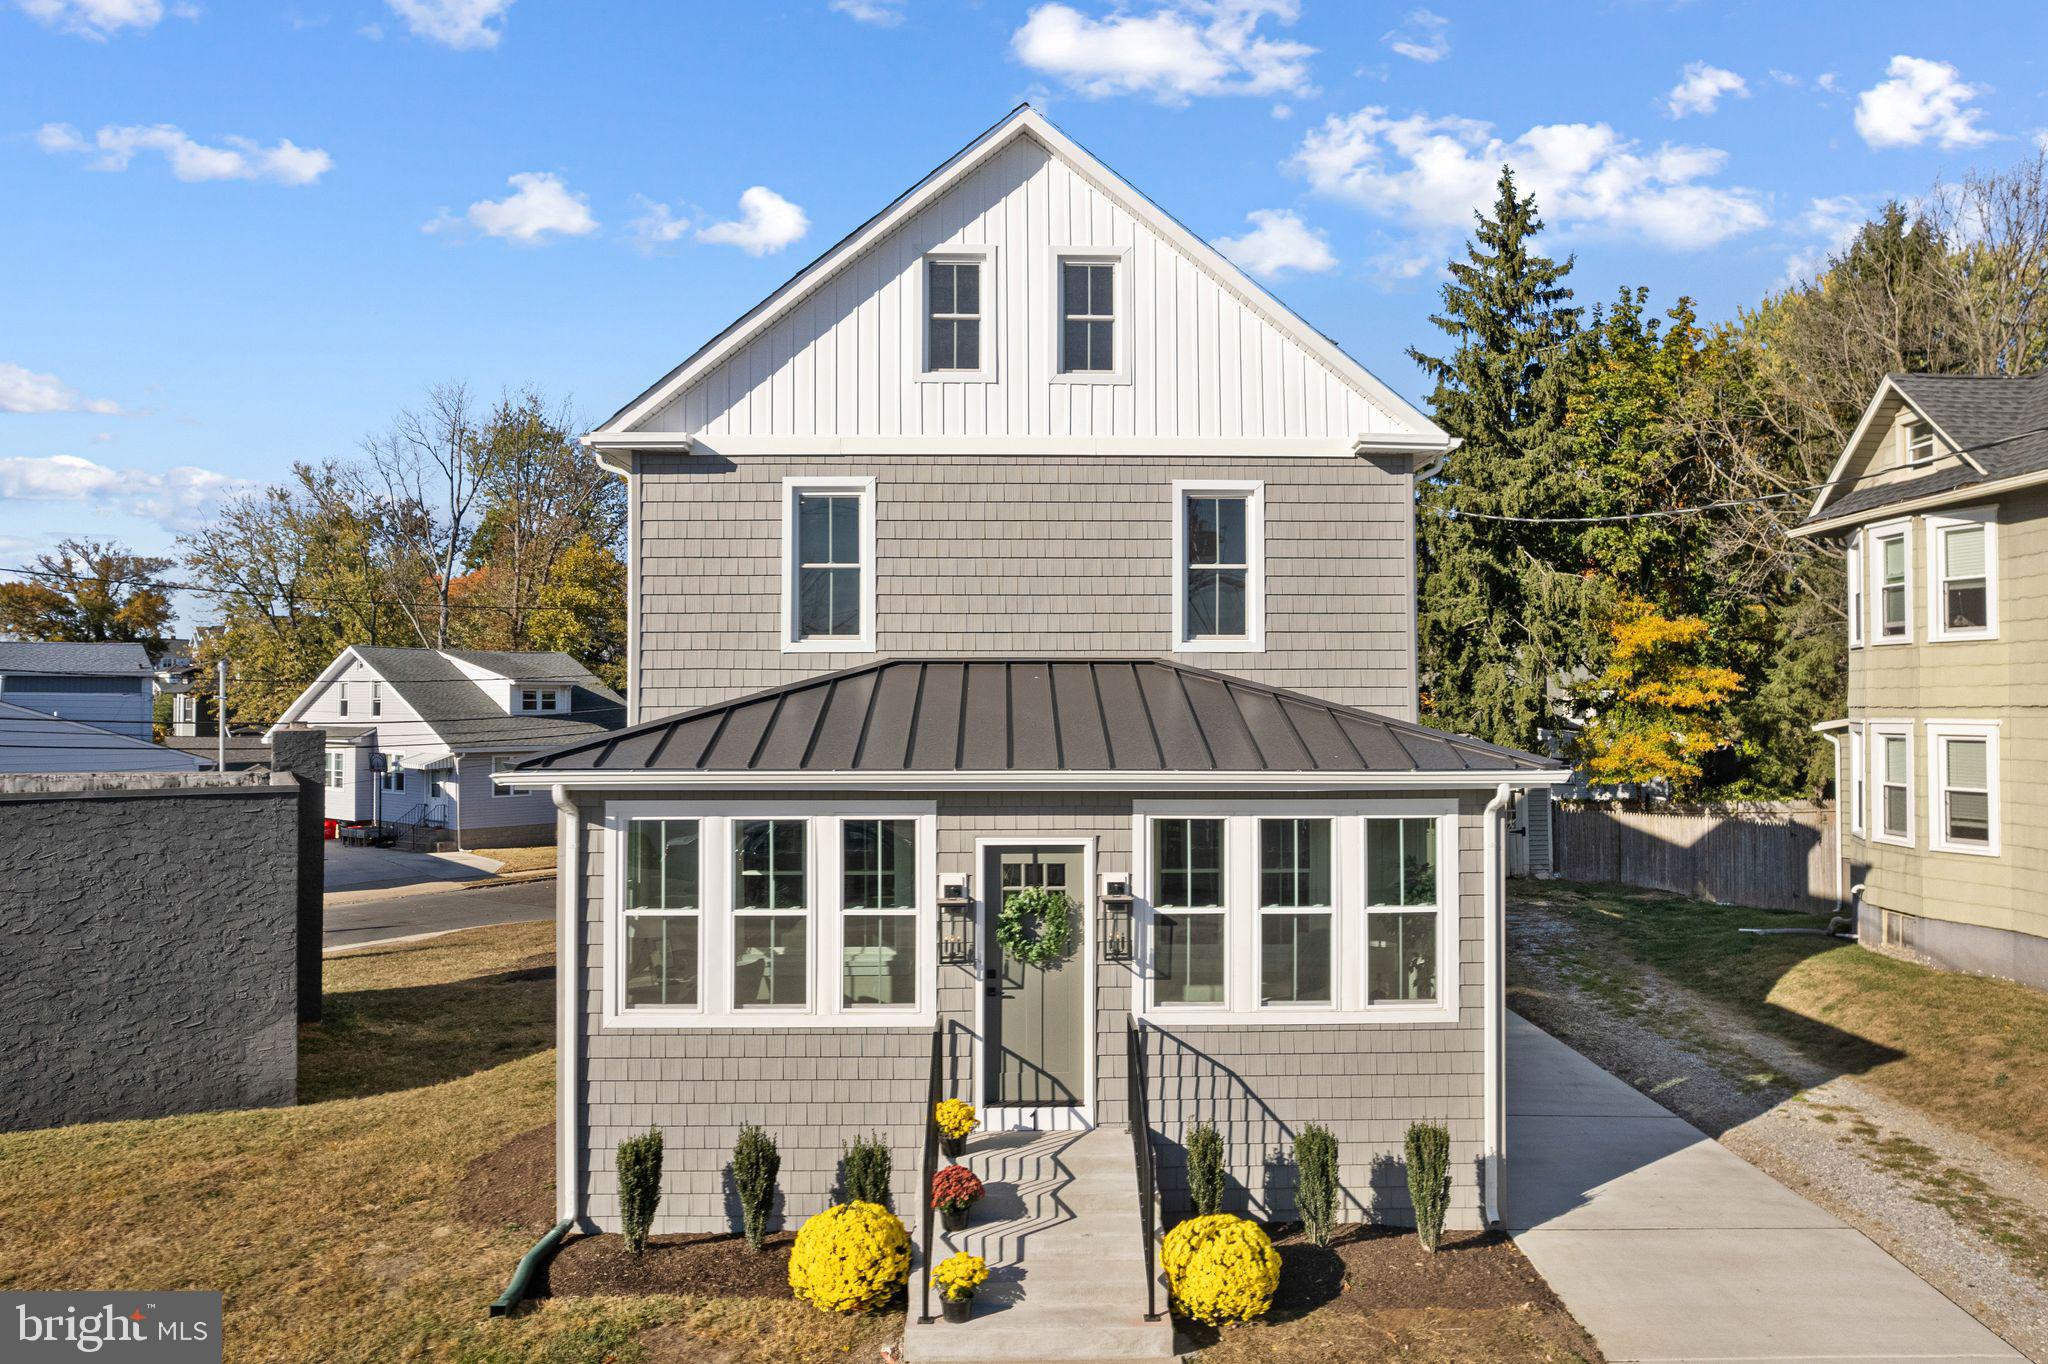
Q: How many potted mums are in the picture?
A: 3